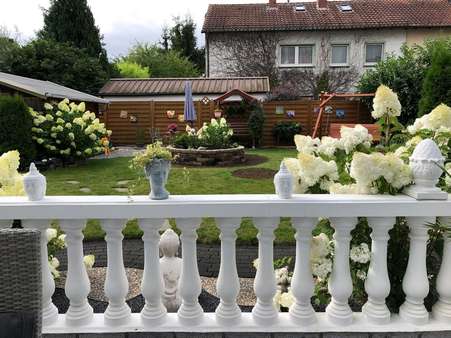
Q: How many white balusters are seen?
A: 12